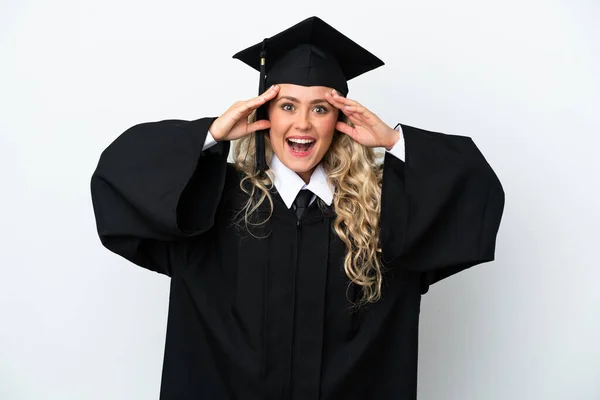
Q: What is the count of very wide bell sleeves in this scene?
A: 2